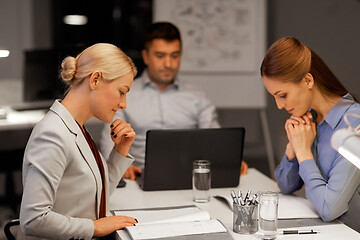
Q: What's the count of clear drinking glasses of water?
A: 2